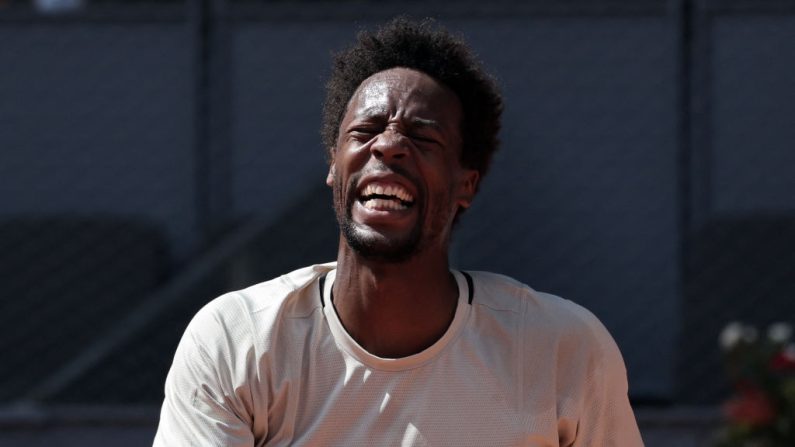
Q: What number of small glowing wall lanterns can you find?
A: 0